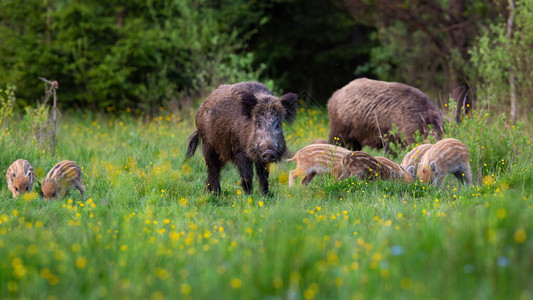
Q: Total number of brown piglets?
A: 7